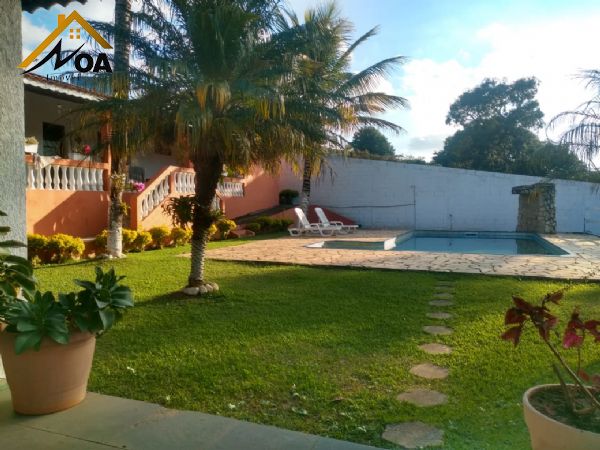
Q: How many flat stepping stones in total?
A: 10